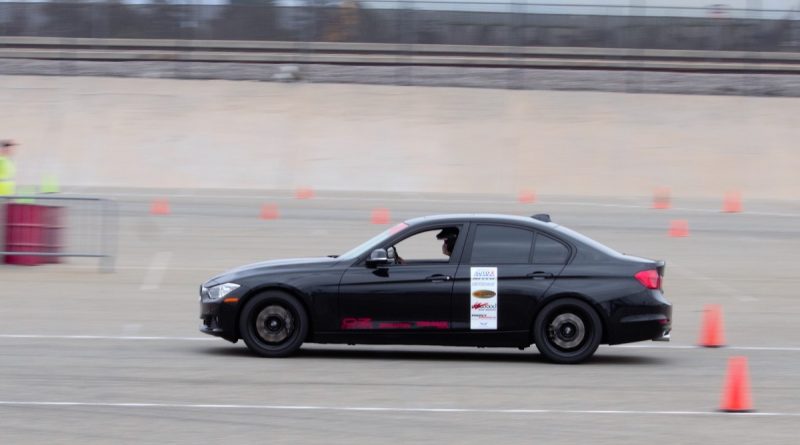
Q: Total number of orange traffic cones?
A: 10